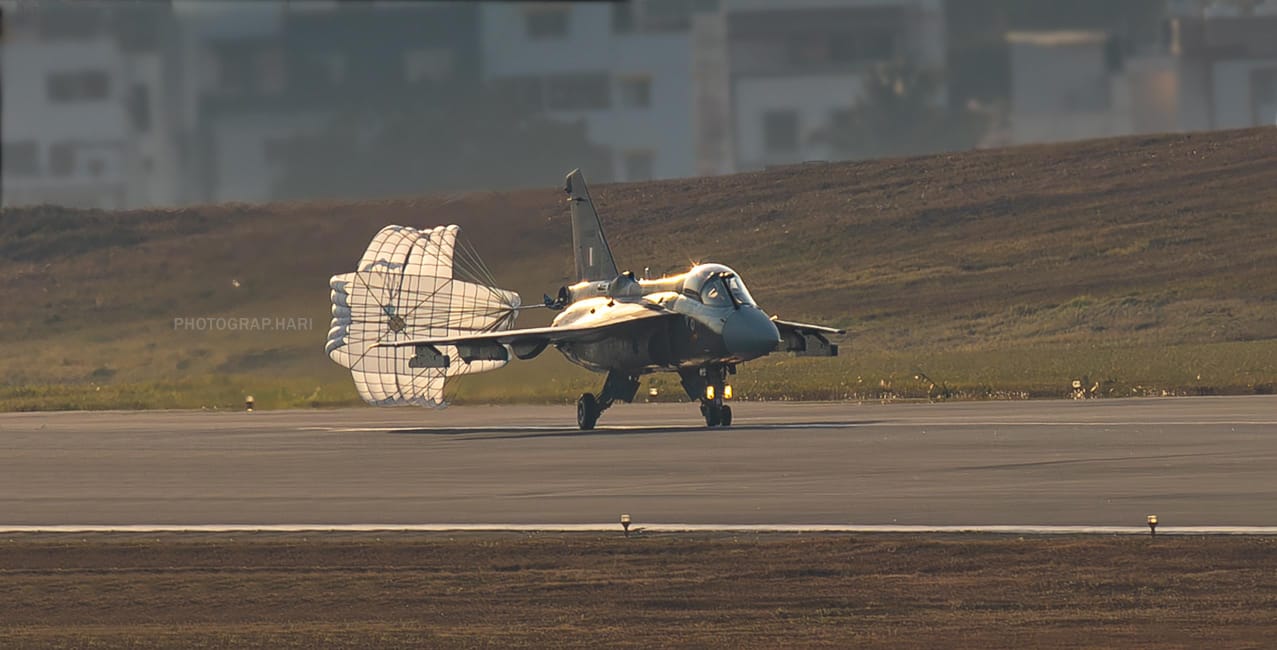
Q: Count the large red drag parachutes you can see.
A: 0